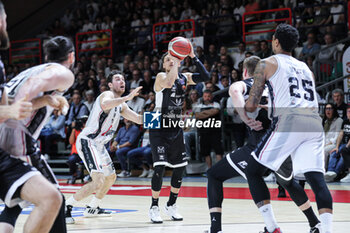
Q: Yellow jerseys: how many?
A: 0